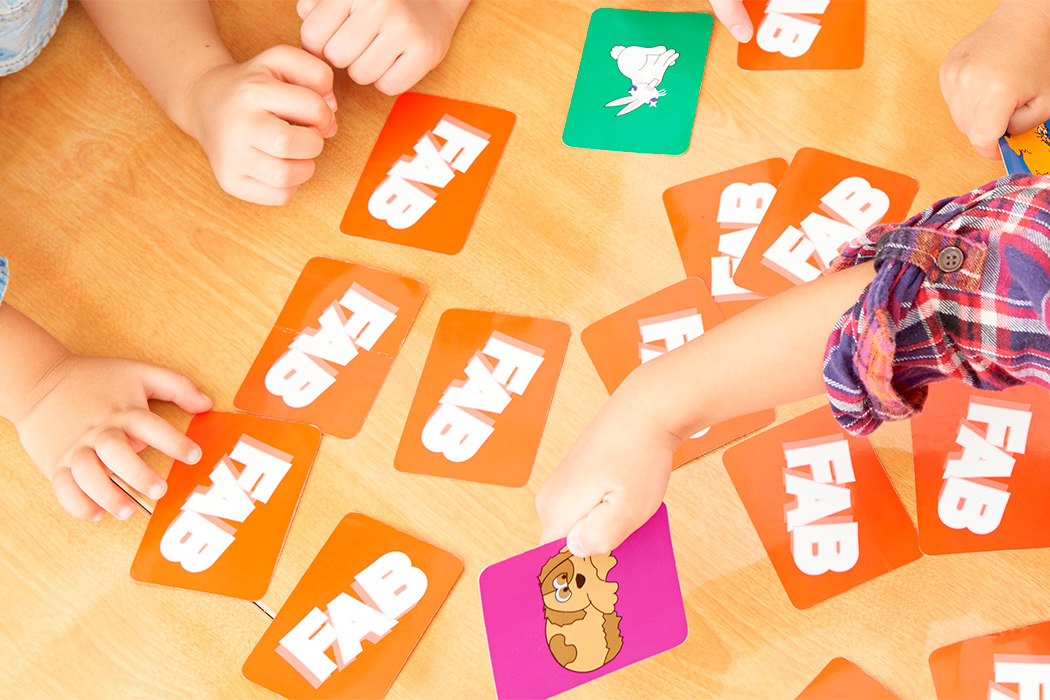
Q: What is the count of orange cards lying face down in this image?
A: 13